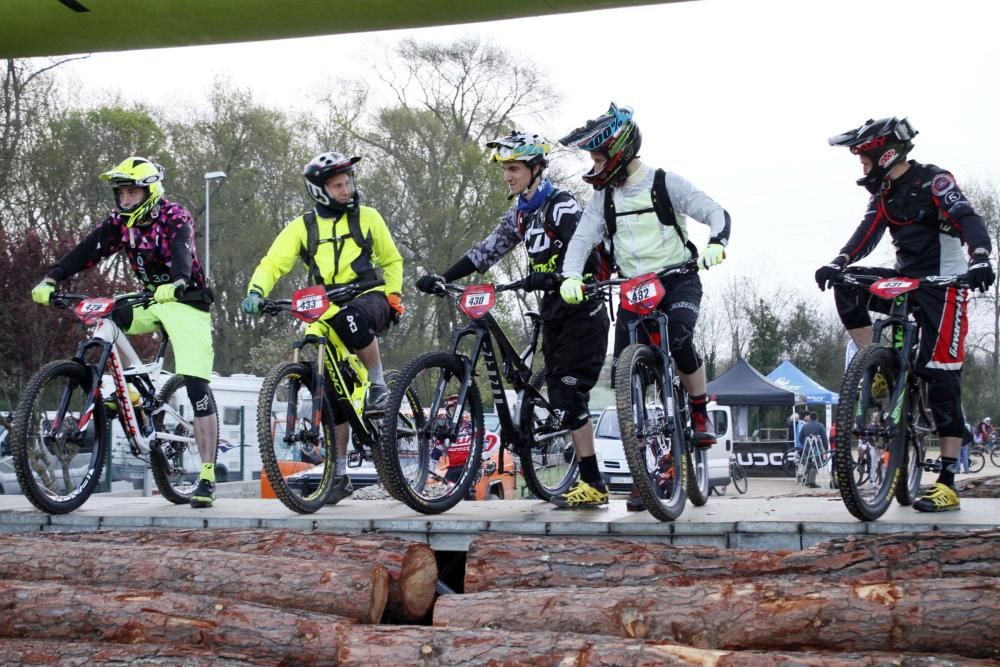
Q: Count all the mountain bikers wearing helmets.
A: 5